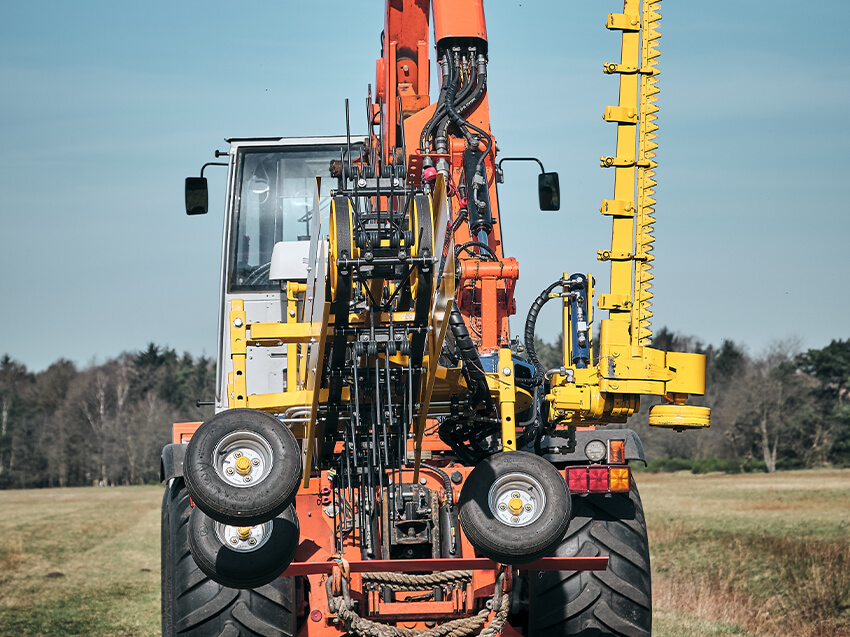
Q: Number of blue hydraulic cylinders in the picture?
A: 1